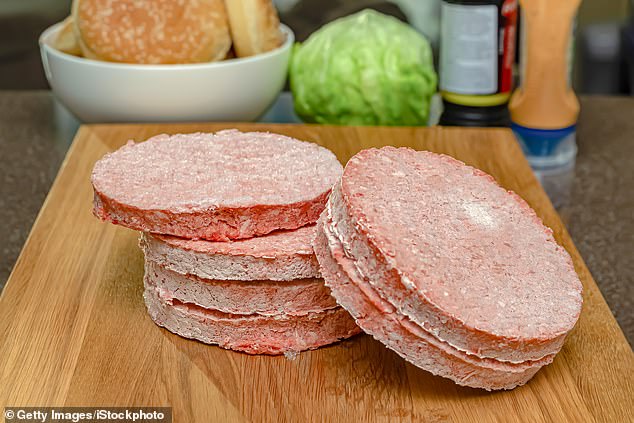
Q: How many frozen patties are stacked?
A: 6